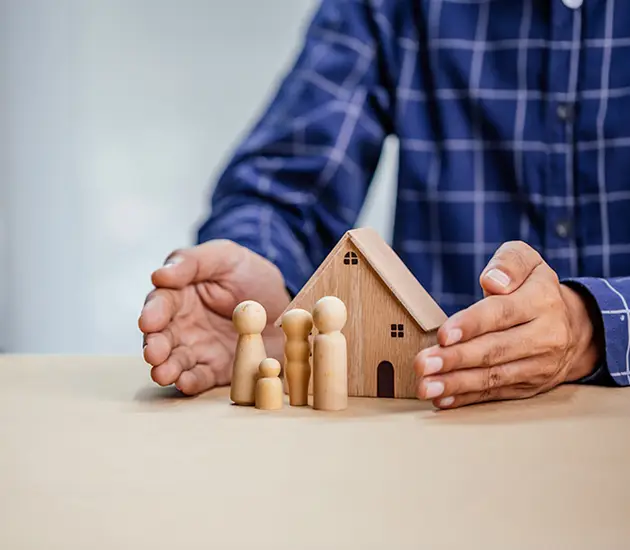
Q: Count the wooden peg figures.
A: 4